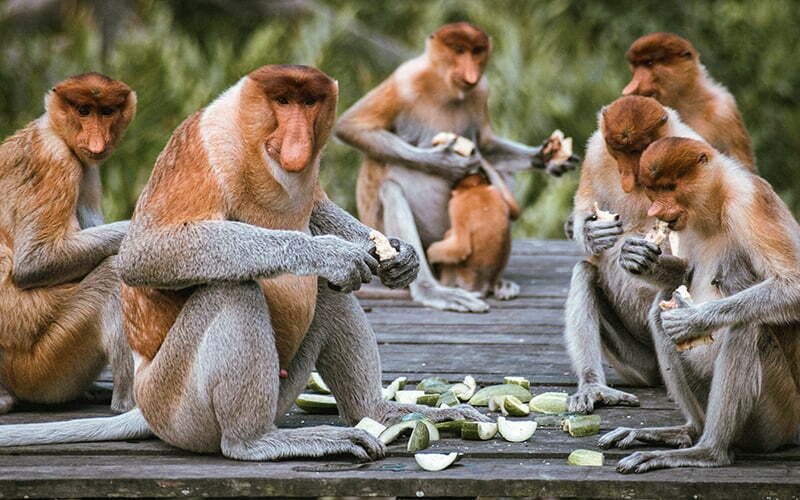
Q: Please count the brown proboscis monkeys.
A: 7